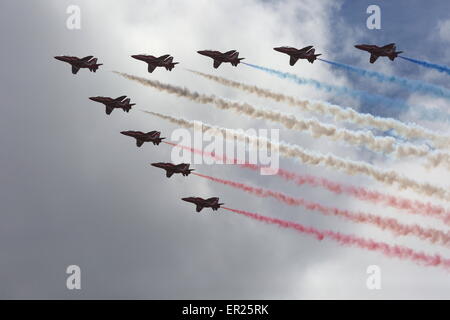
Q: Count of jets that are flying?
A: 9